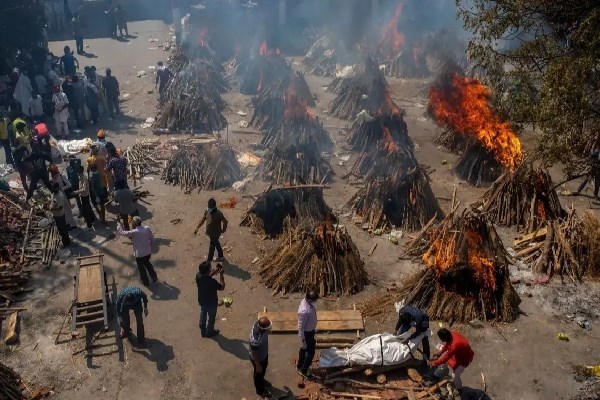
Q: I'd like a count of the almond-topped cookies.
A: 0